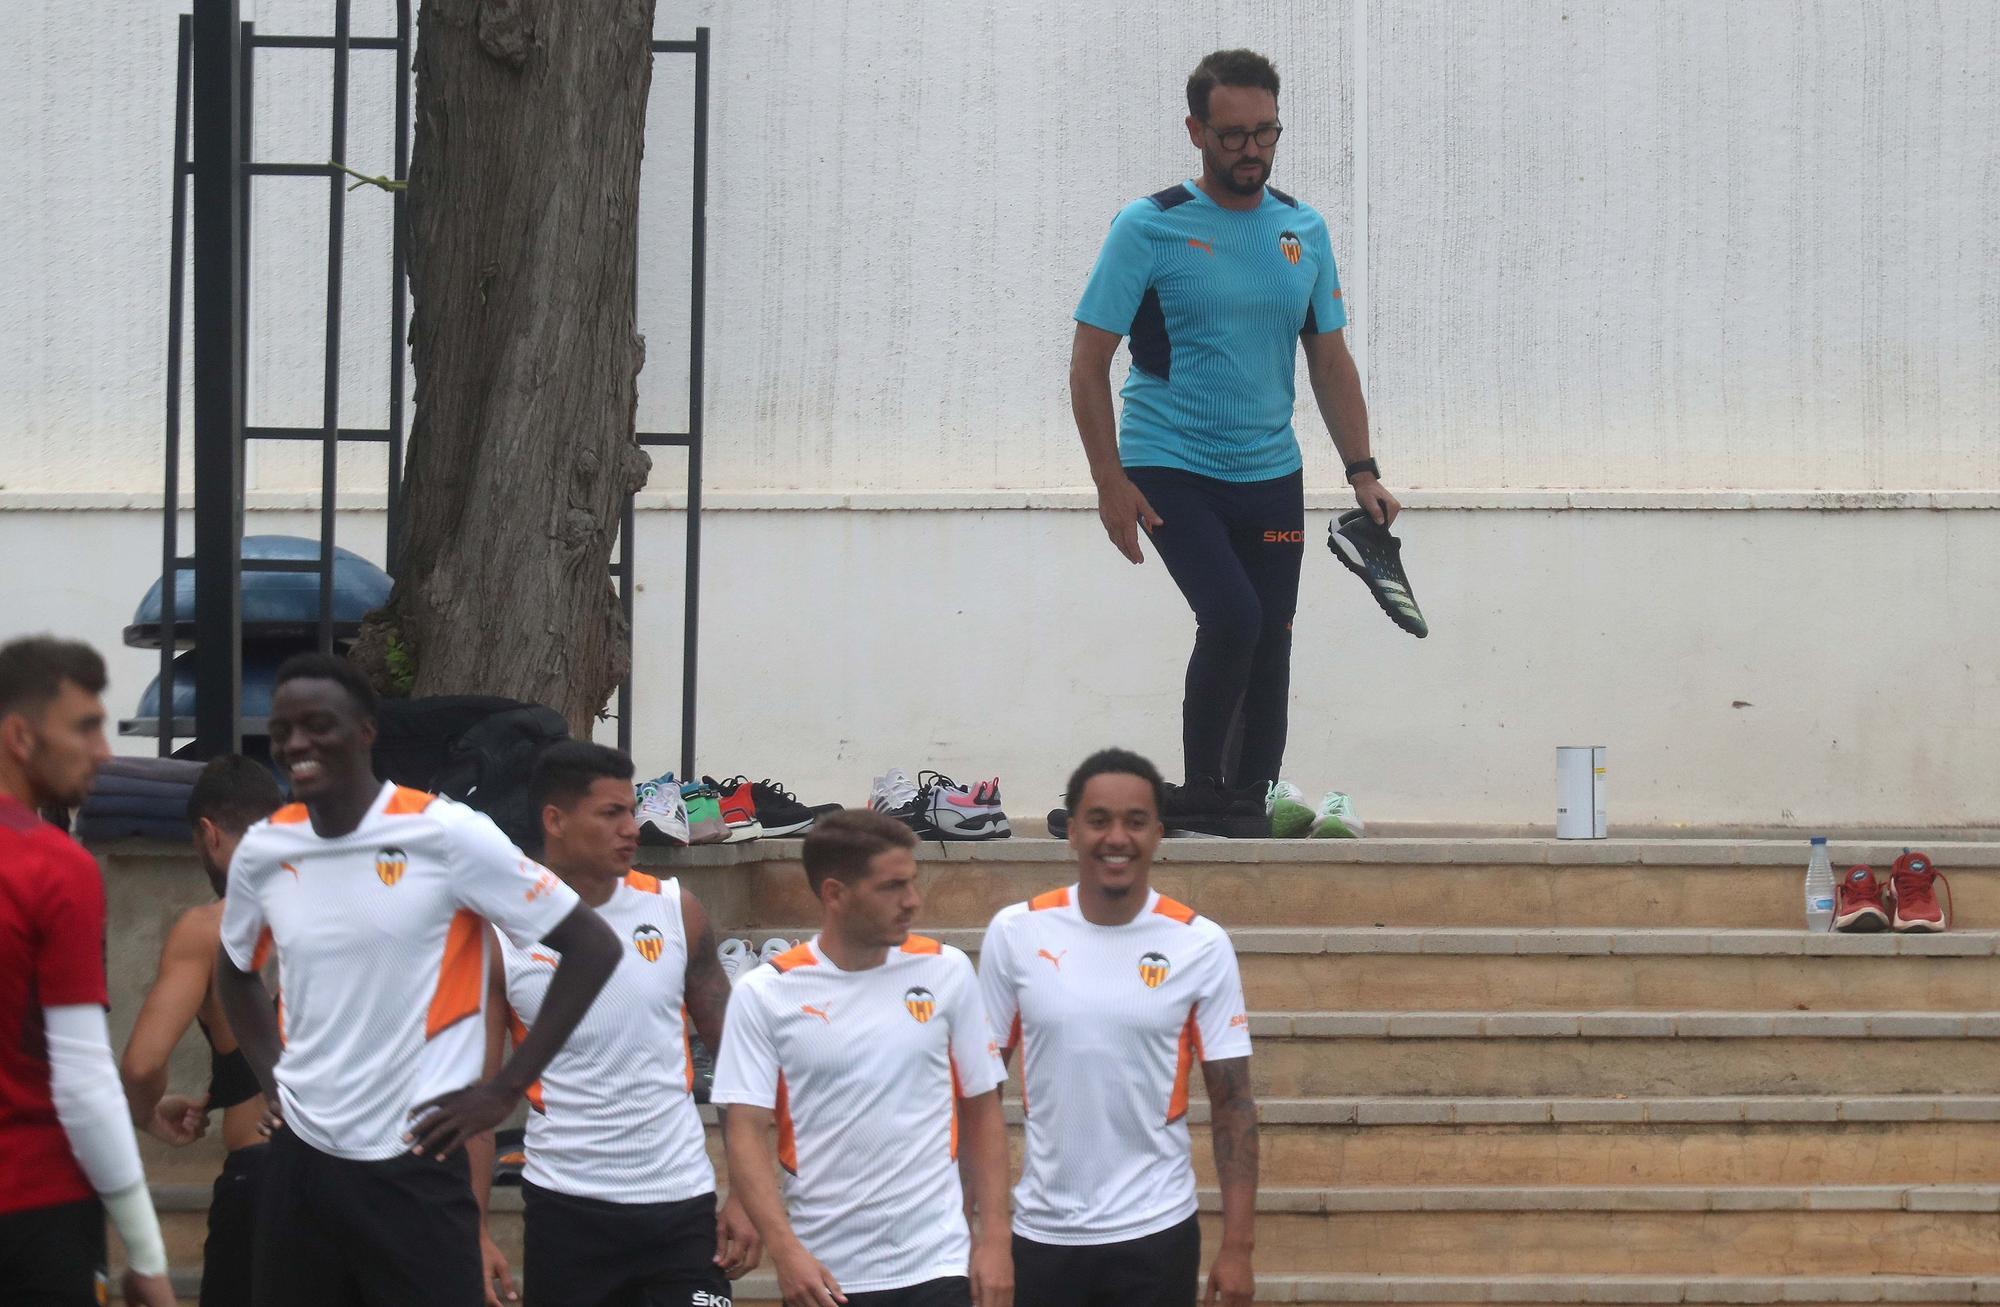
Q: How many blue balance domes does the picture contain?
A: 2